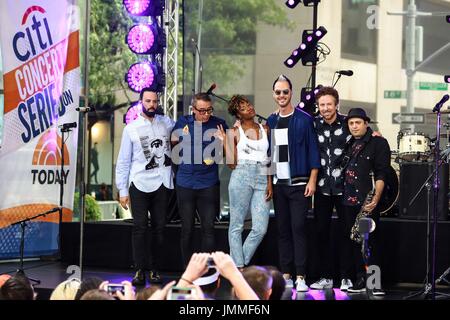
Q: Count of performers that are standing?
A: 6